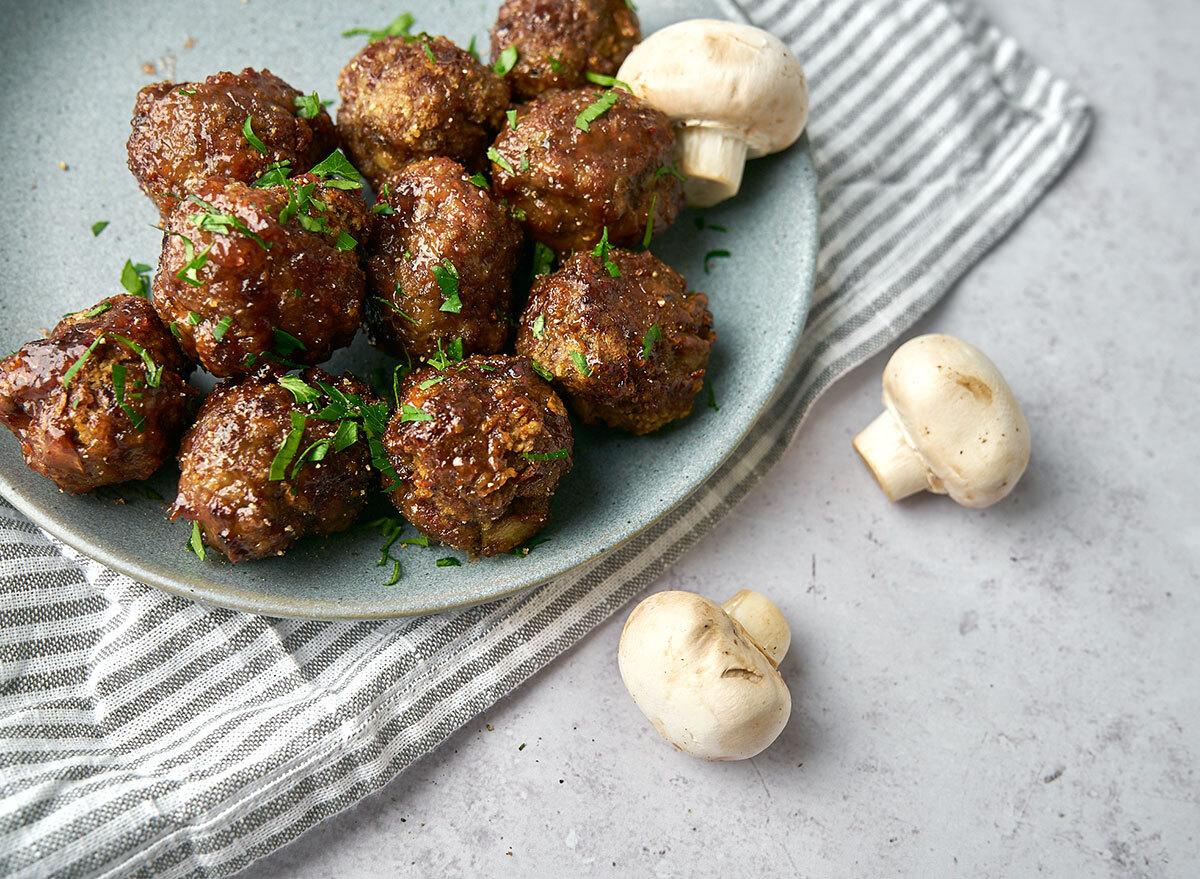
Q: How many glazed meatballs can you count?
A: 10